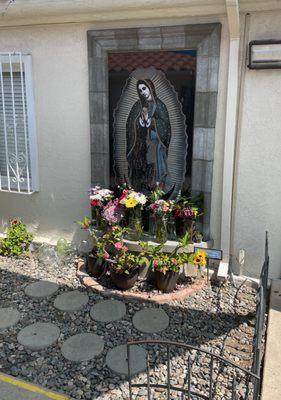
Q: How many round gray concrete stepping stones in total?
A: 8